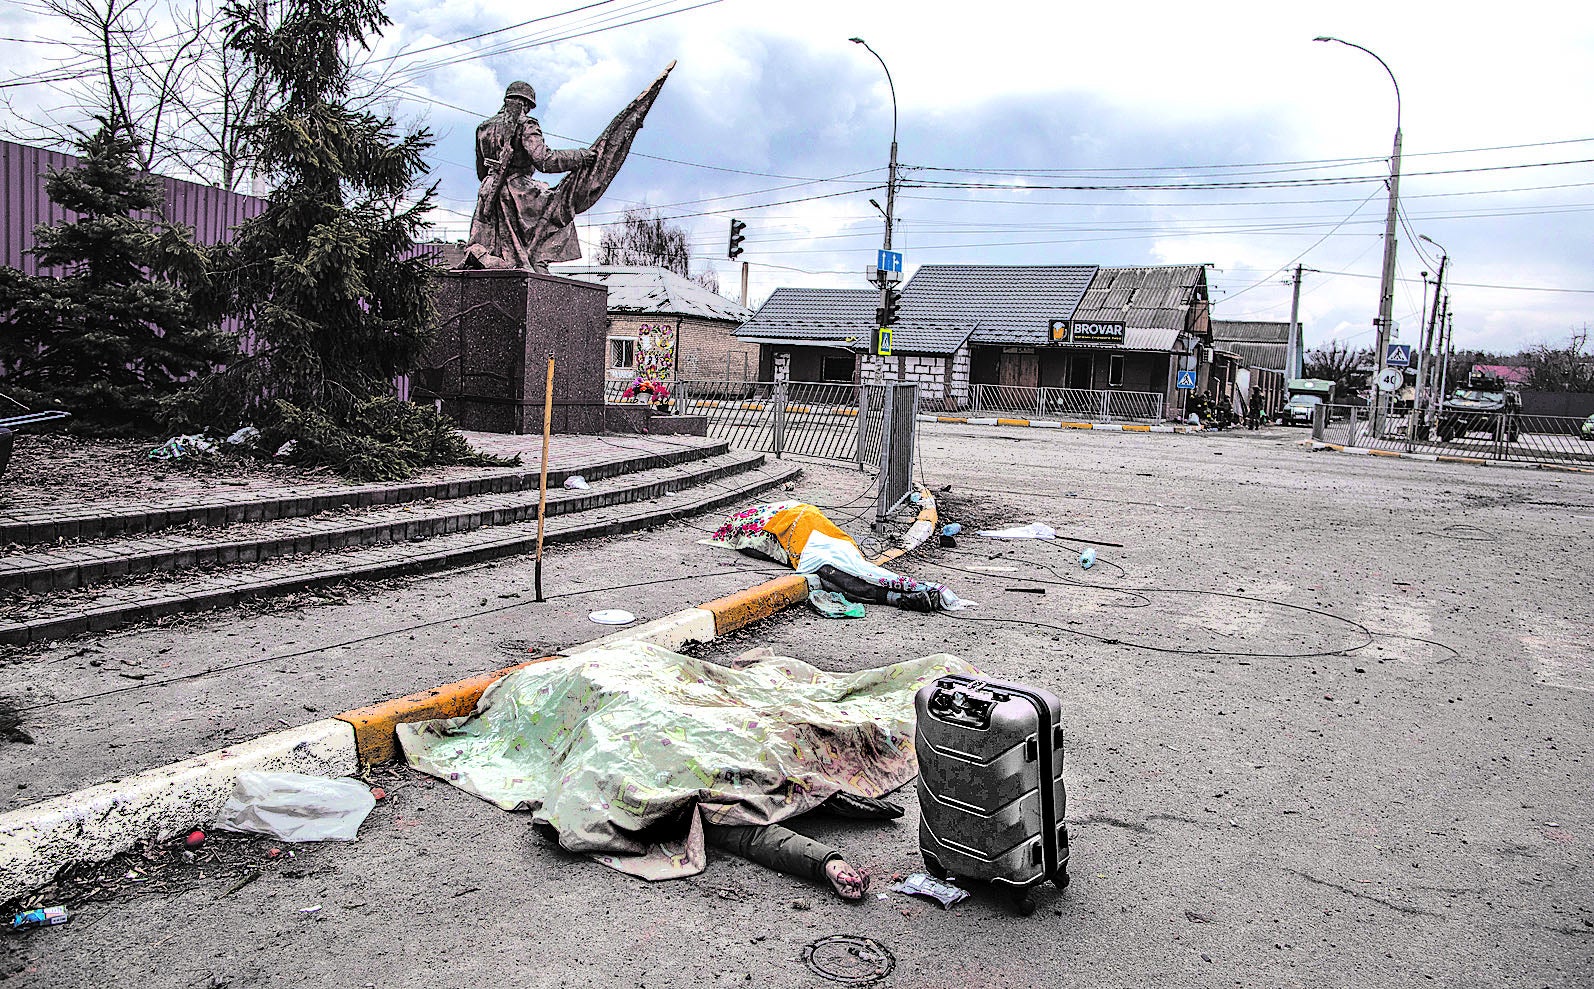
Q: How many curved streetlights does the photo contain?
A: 3